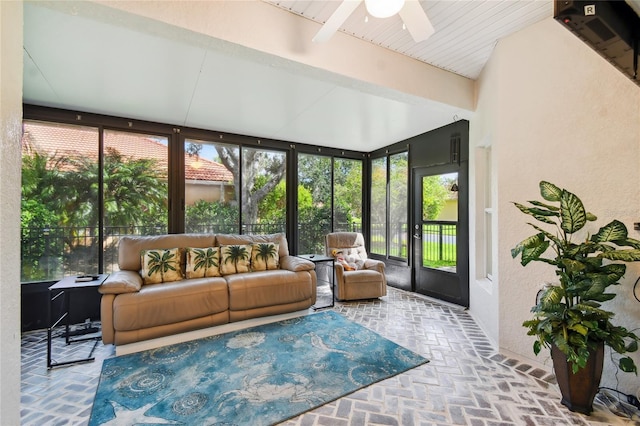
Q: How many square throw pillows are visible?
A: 4